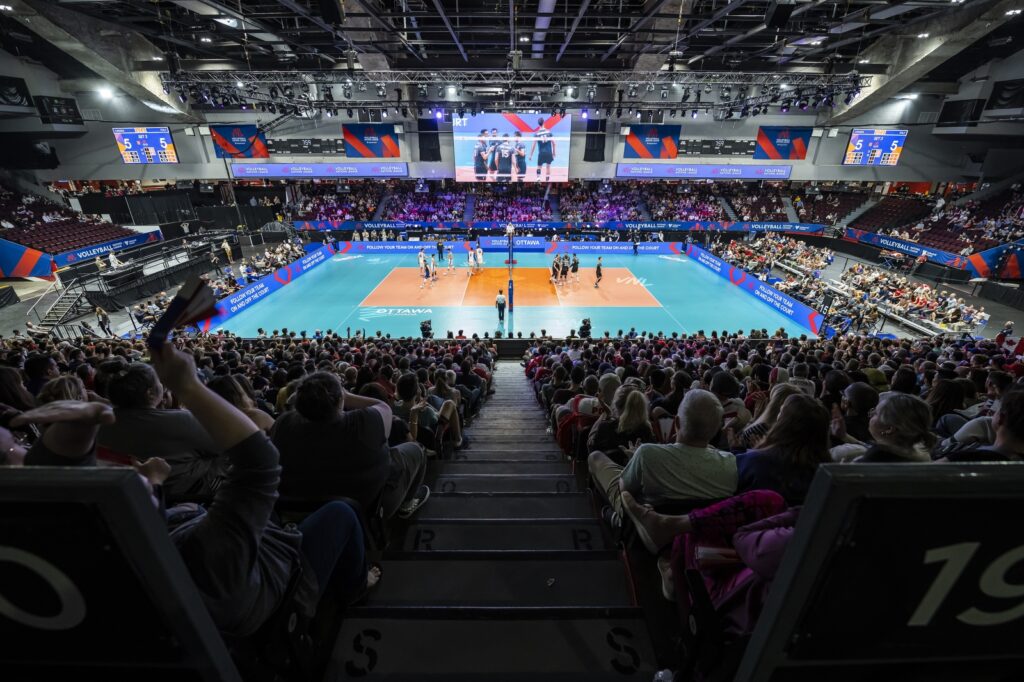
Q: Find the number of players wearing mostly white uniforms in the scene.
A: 5